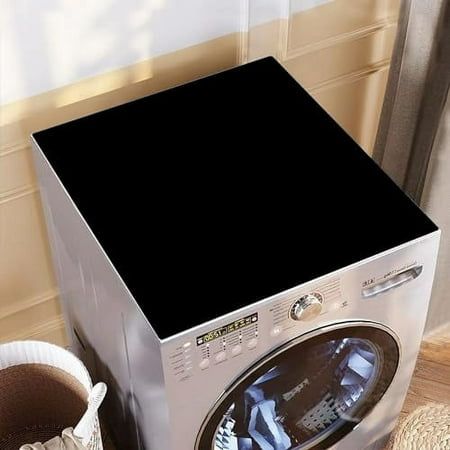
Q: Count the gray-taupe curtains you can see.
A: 1